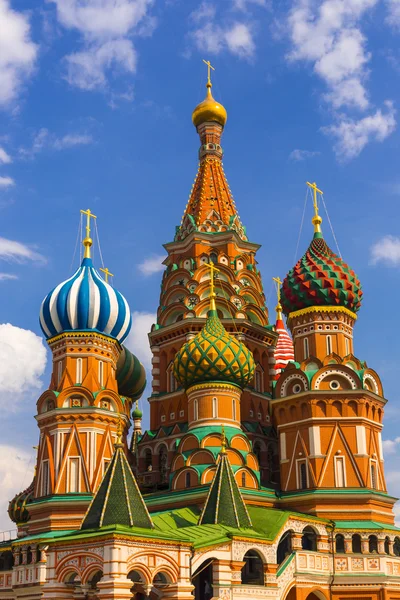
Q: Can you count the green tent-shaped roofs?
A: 2